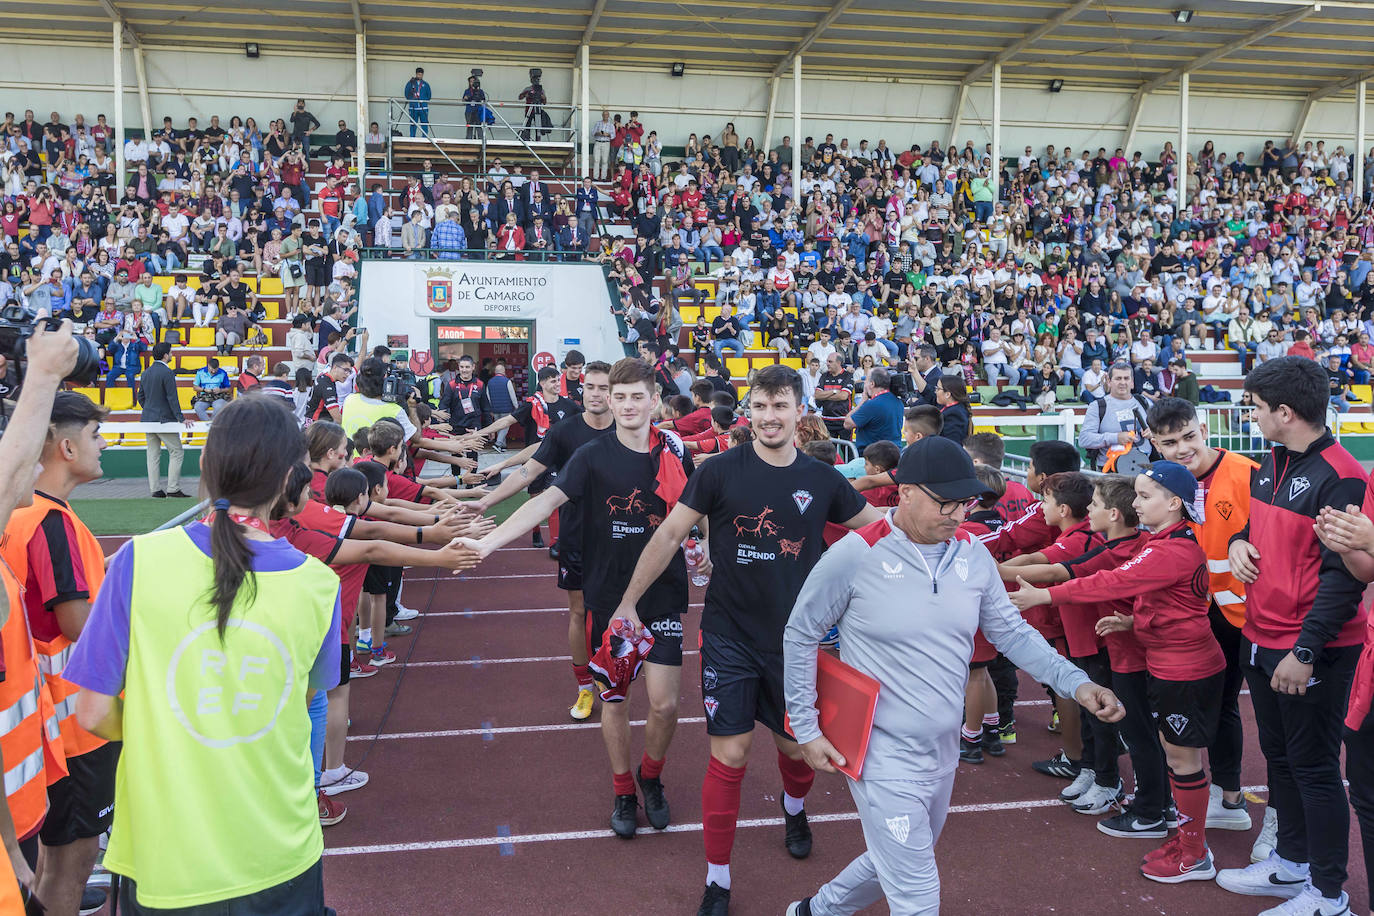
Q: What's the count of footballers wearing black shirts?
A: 5